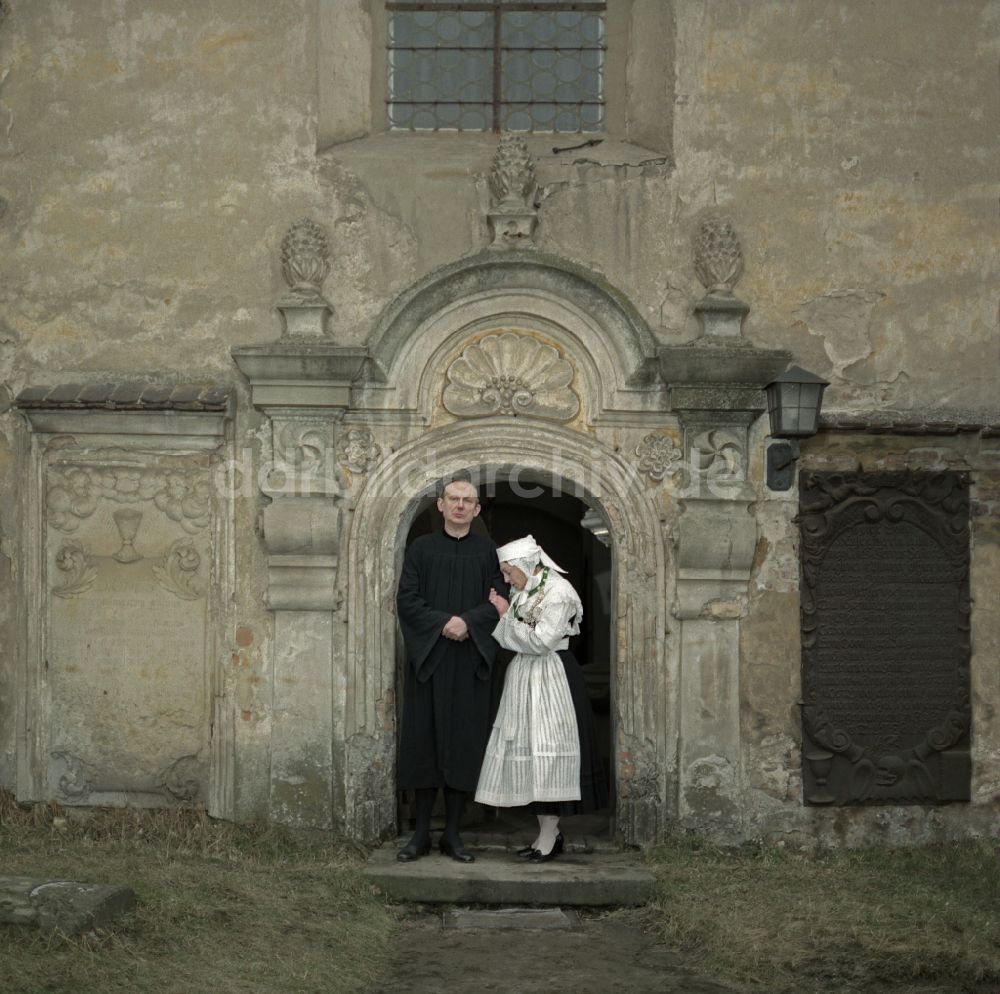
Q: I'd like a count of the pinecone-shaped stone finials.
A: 3